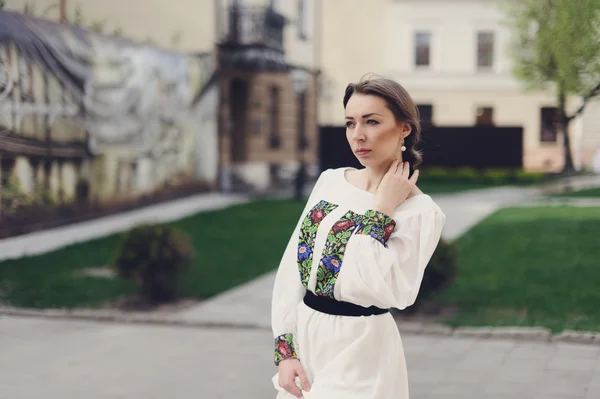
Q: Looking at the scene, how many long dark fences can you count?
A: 1